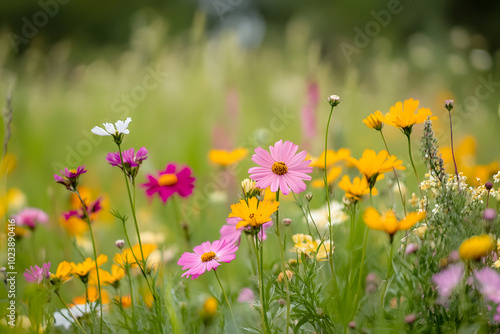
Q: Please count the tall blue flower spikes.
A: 0